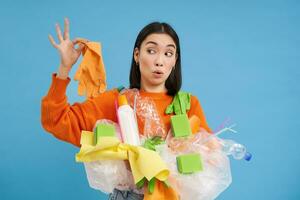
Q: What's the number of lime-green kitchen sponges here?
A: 3